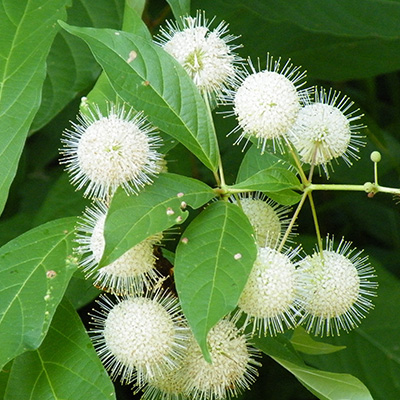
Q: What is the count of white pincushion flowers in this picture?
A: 11